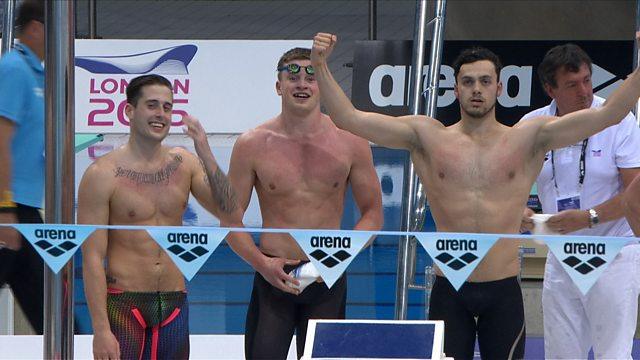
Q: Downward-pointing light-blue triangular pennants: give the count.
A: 5